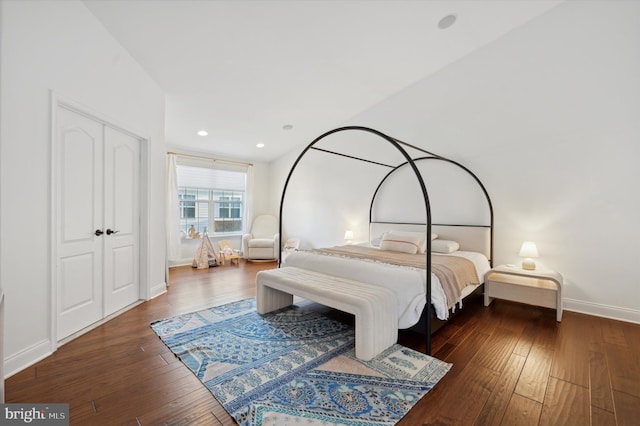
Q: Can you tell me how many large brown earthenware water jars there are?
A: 0